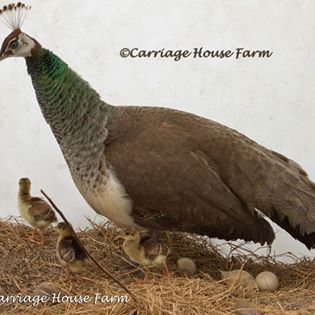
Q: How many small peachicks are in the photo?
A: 3